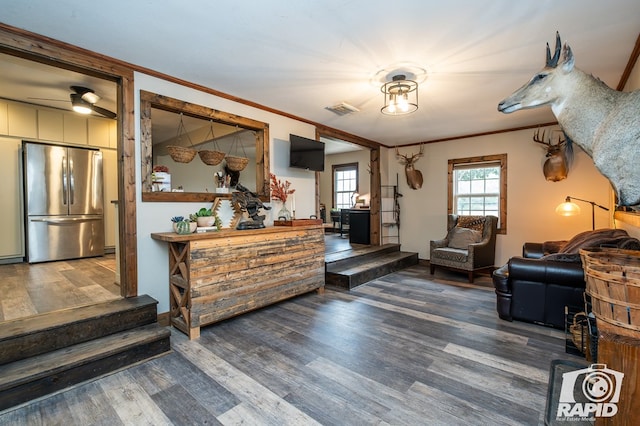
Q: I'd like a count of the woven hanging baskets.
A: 3